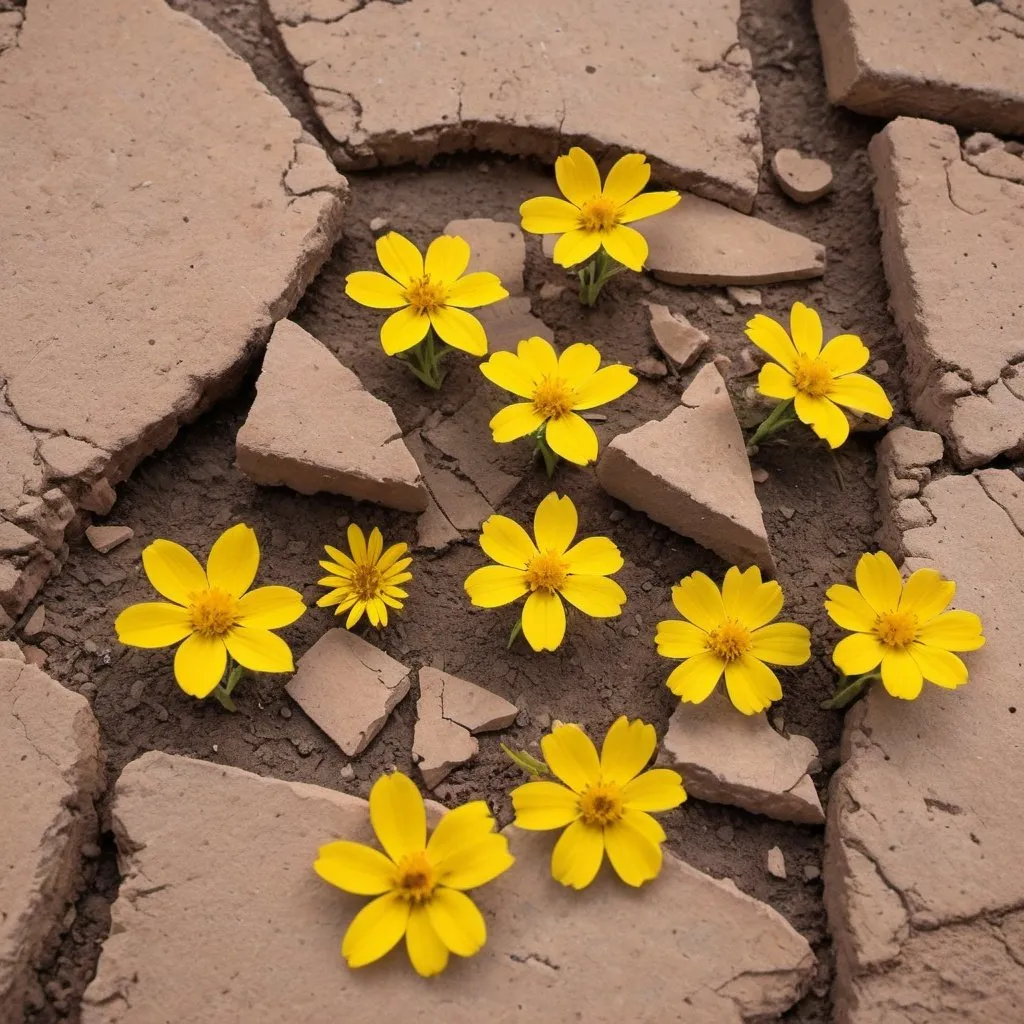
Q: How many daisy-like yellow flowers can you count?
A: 11